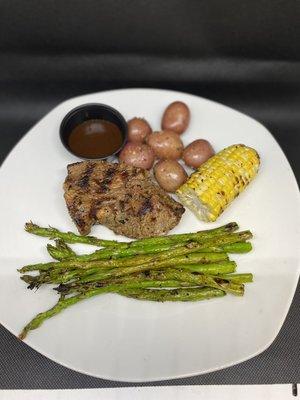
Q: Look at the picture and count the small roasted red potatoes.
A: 6